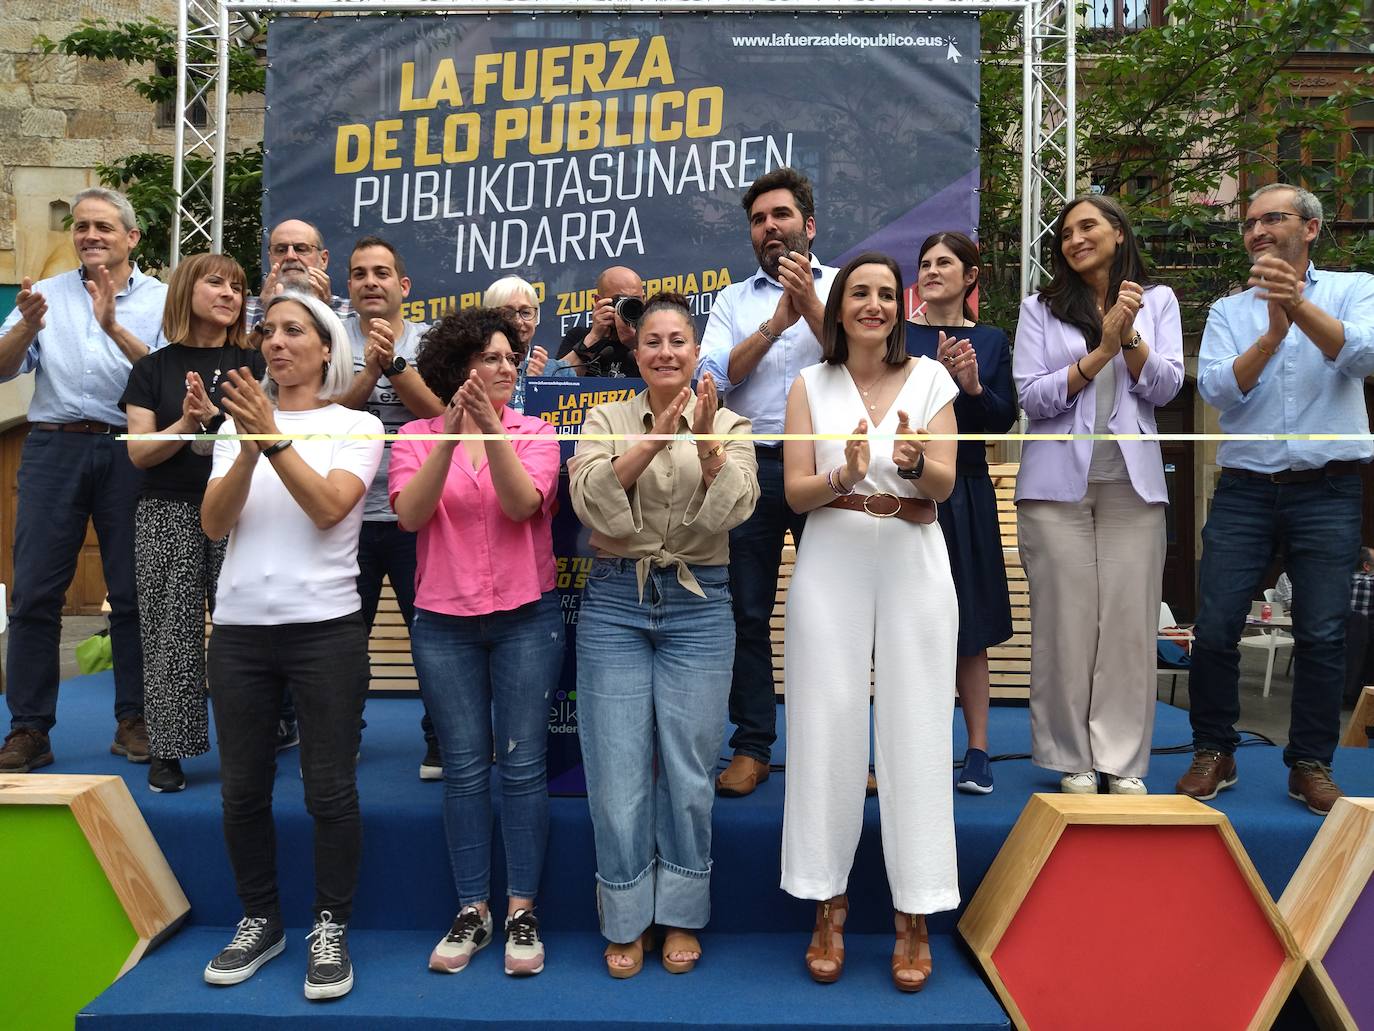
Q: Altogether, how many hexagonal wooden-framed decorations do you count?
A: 3